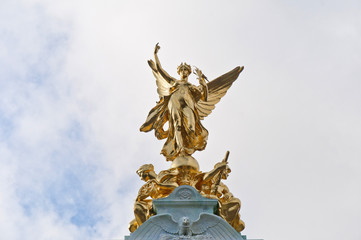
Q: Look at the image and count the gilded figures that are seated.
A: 2